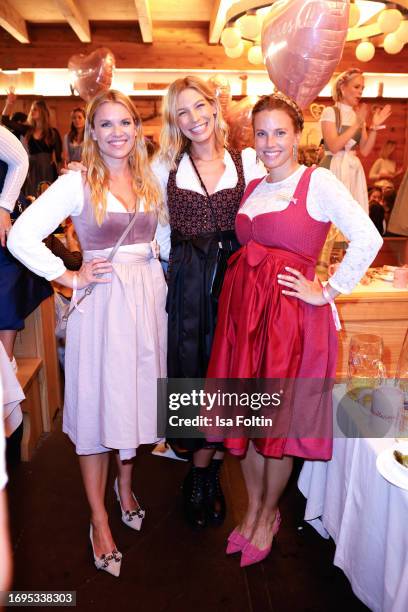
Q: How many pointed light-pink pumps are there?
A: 2